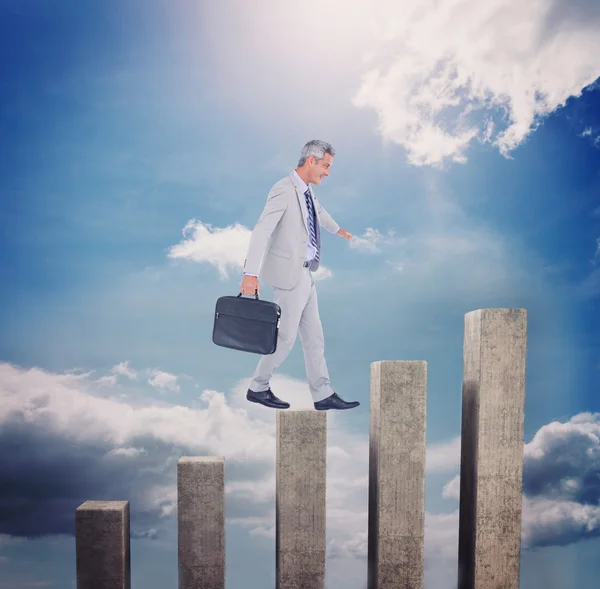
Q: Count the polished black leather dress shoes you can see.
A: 2